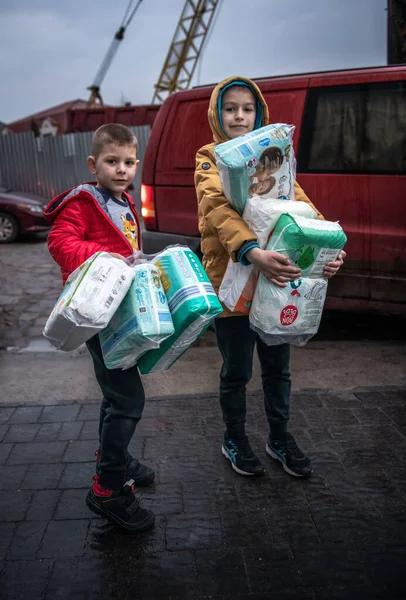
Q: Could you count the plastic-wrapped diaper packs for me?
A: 6